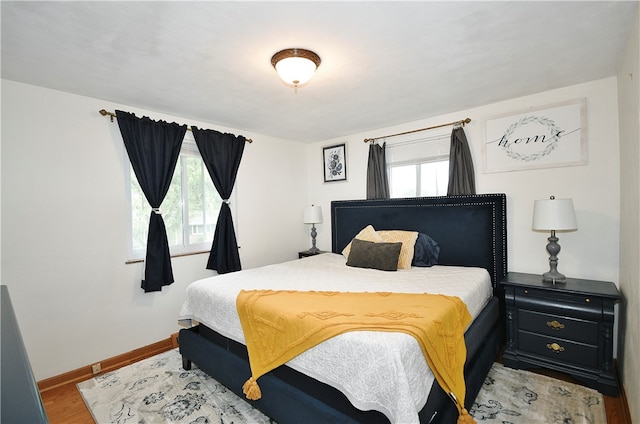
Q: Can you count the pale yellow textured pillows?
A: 2